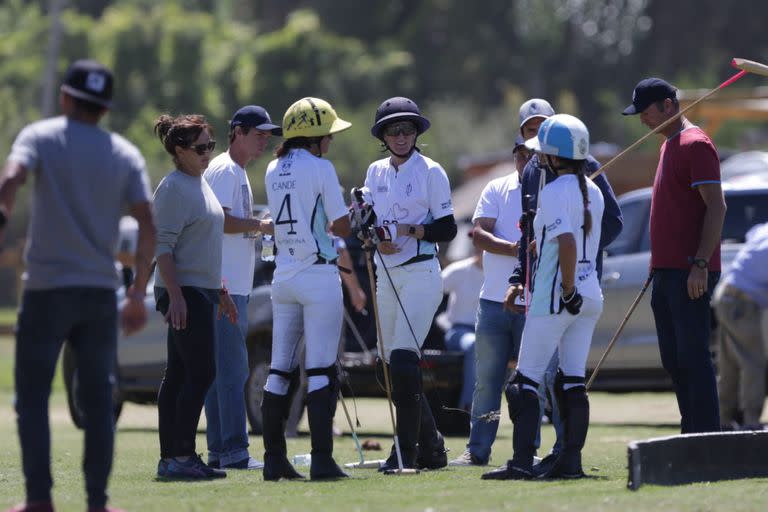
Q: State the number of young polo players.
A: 3